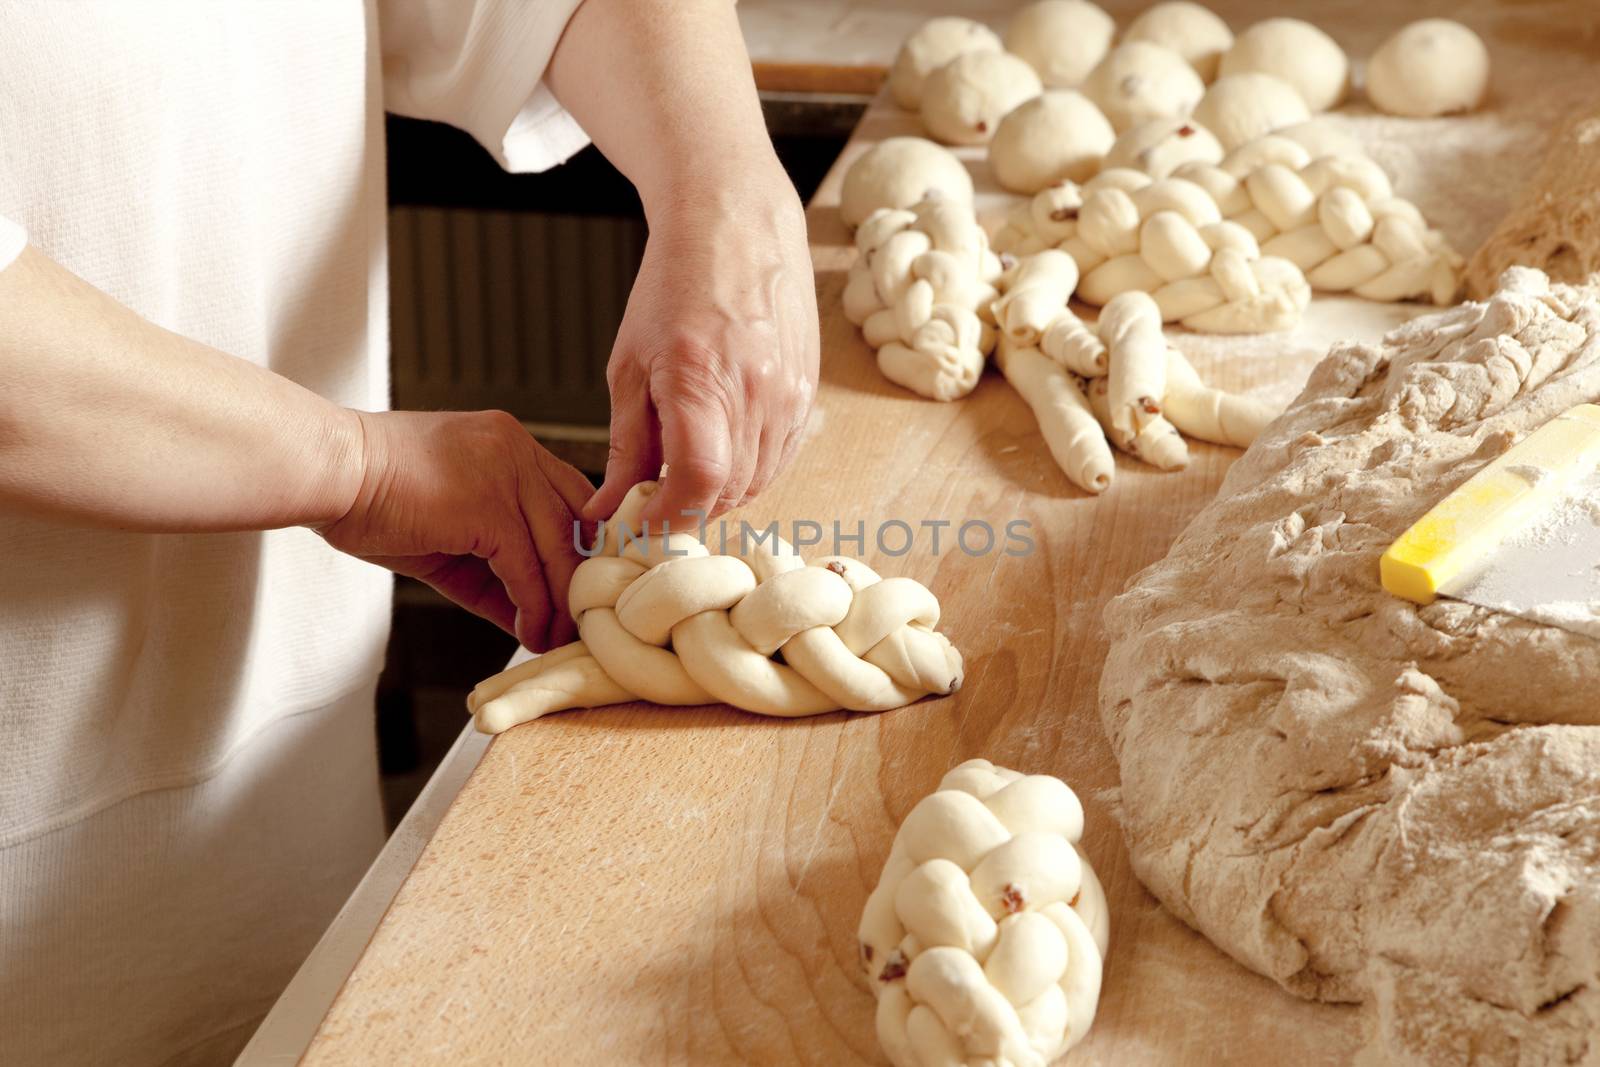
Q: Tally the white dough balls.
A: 11